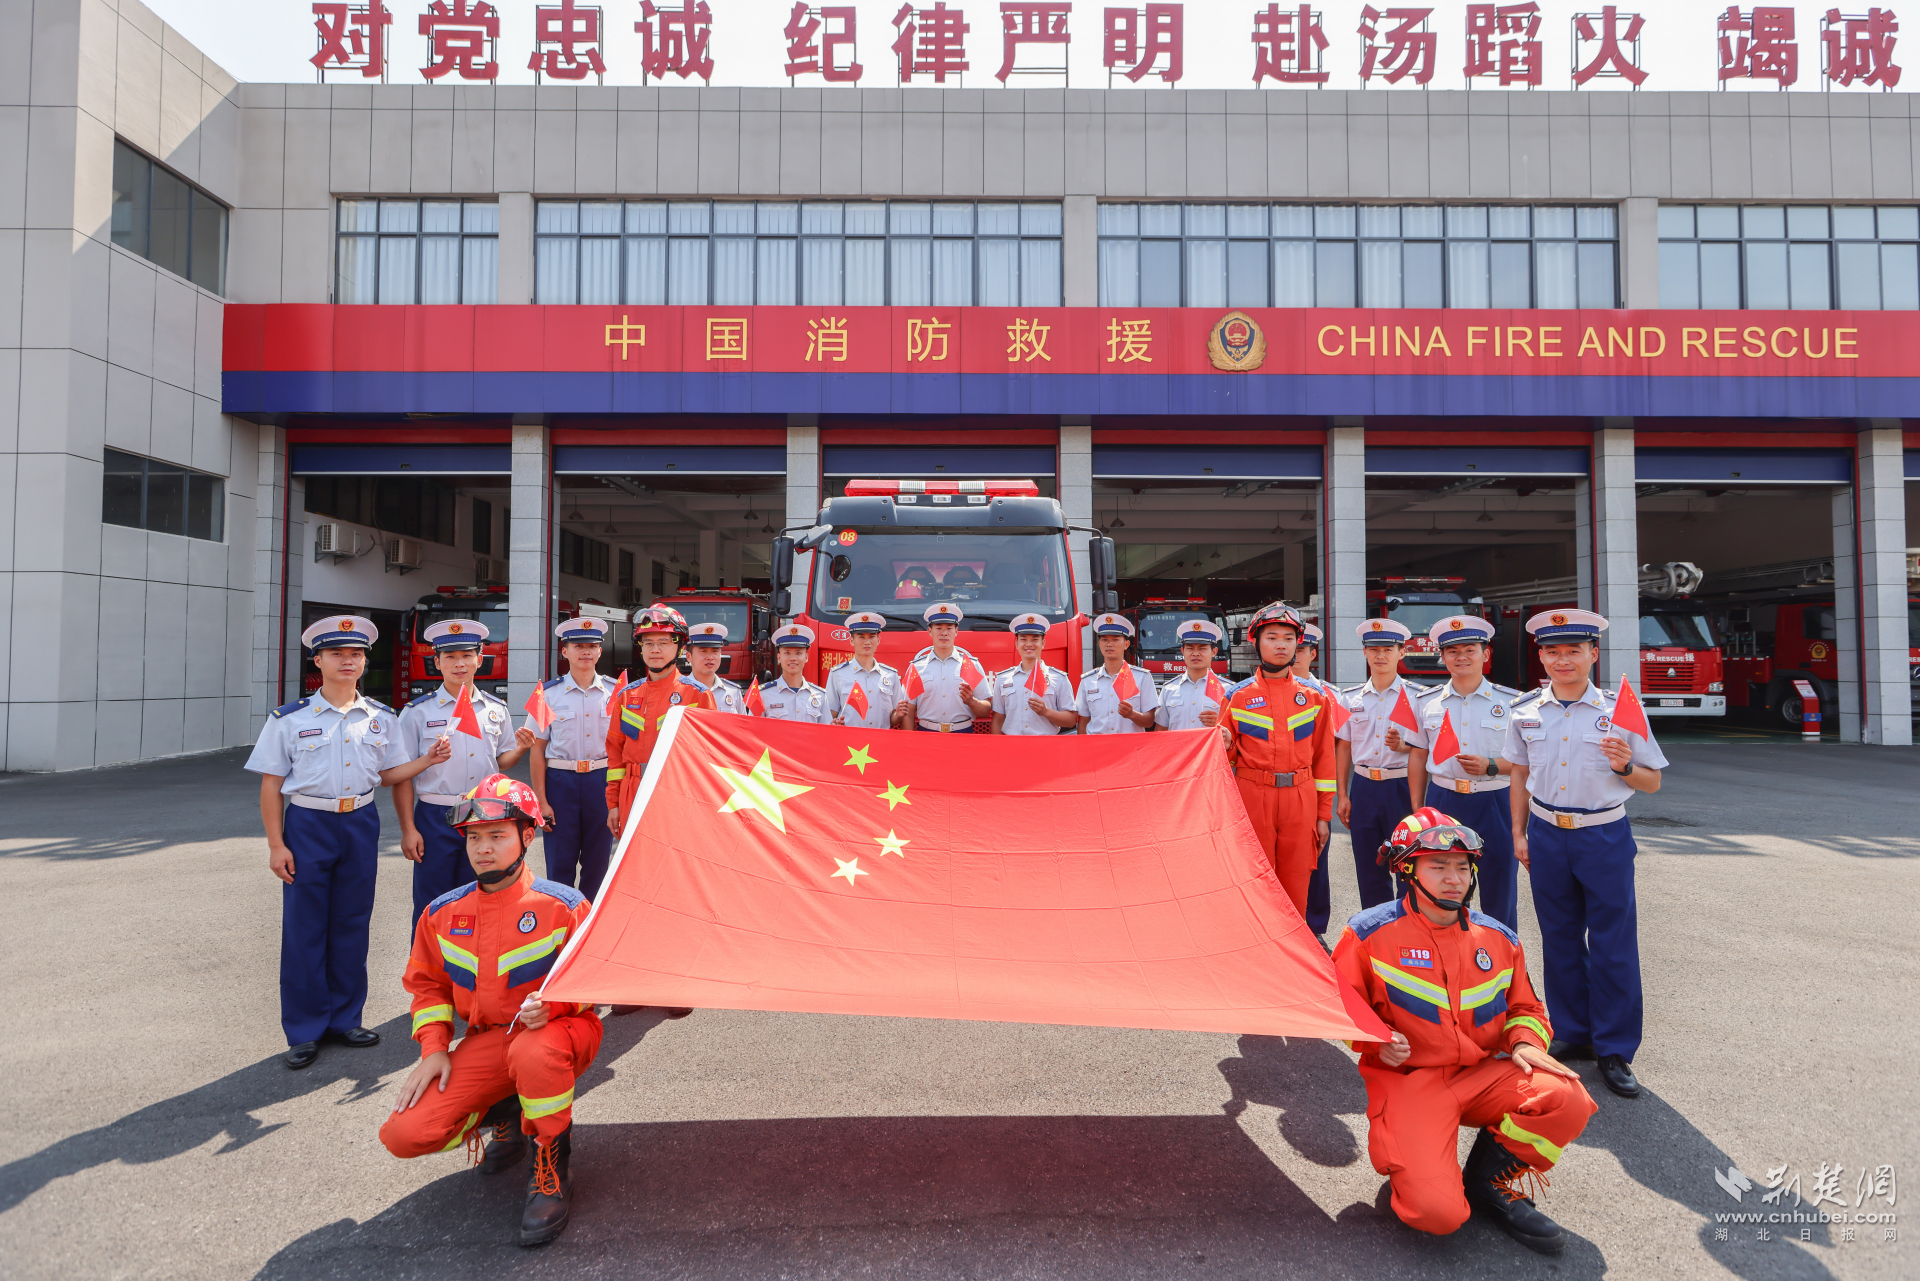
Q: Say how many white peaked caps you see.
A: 14